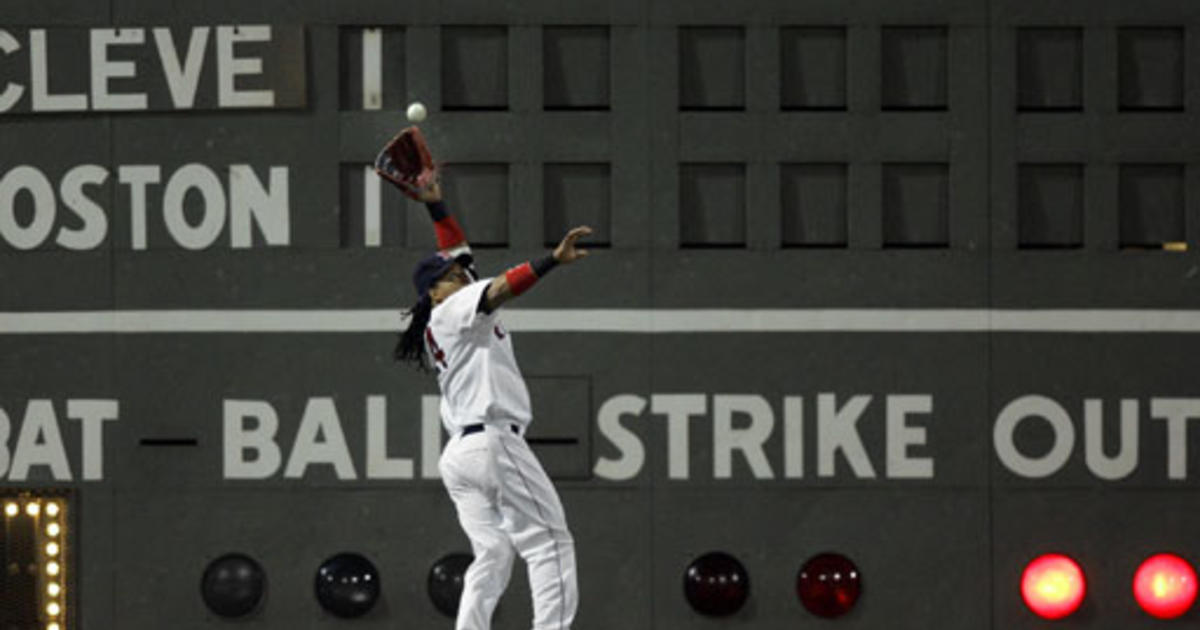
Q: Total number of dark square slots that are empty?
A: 14